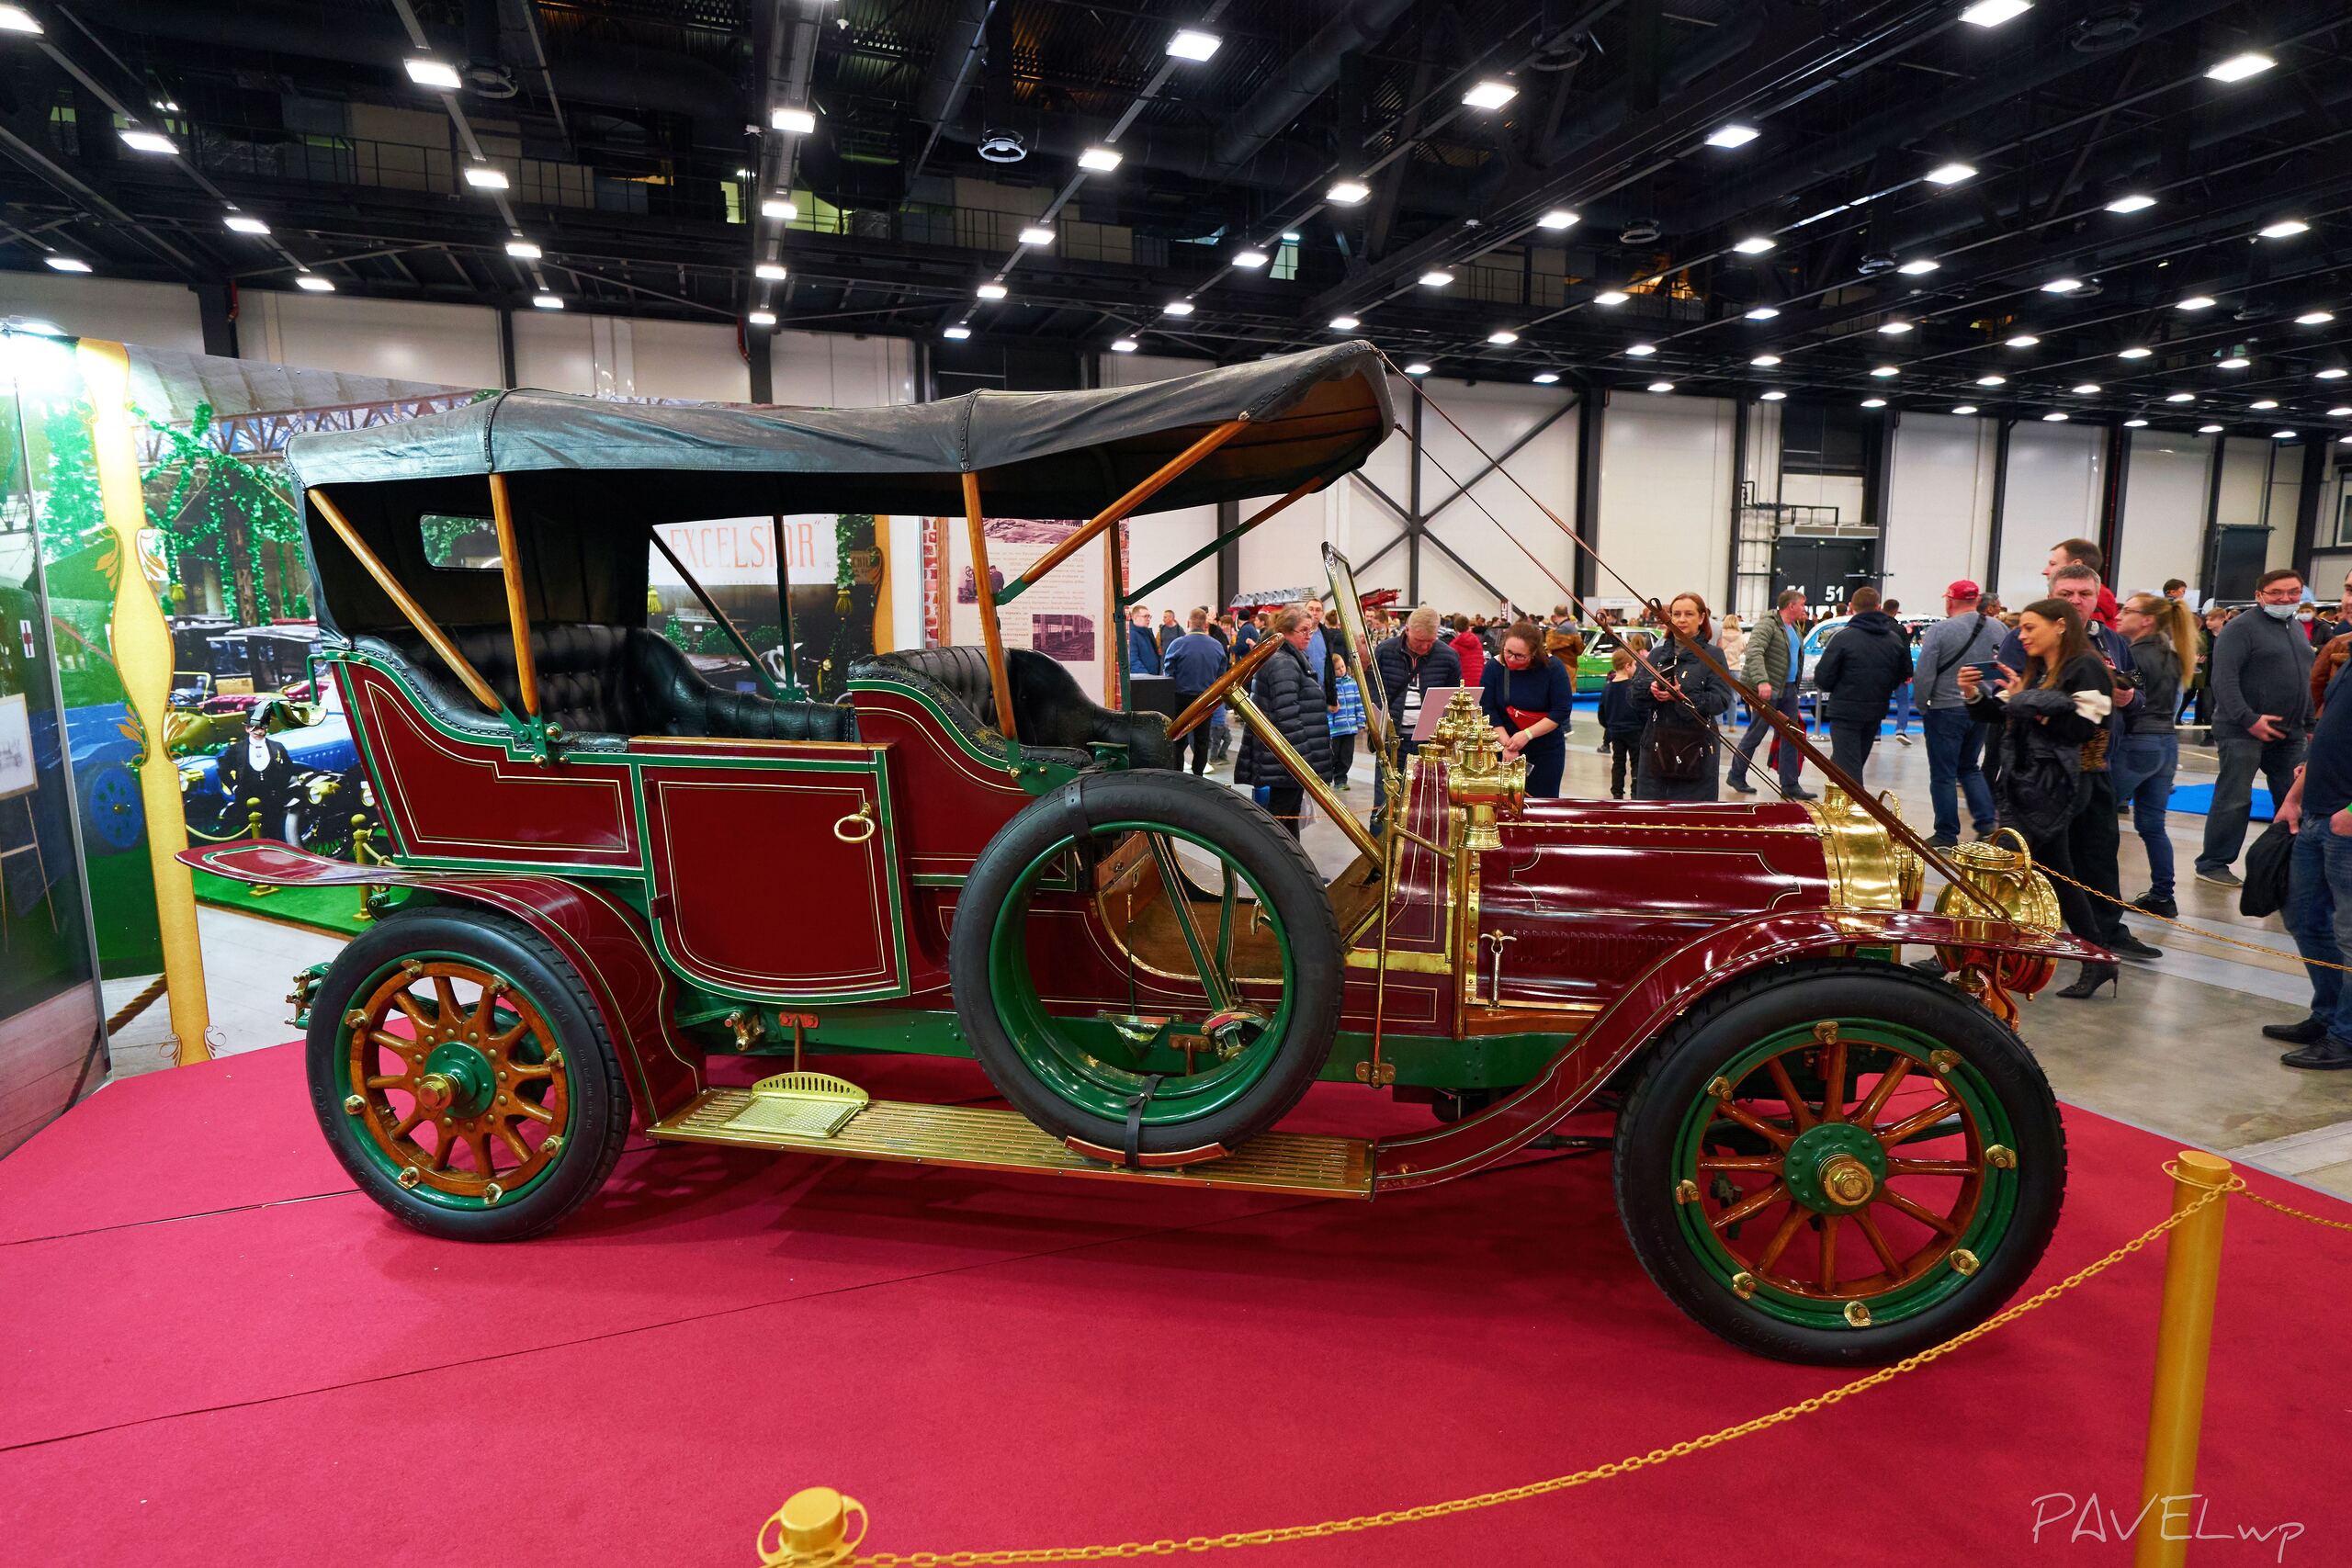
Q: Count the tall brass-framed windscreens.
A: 1